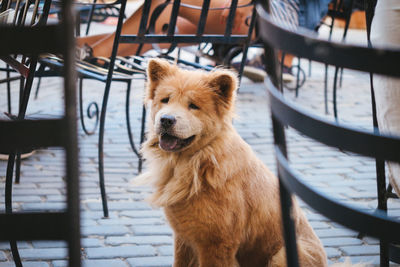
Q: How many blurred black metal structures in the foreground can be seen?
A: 2